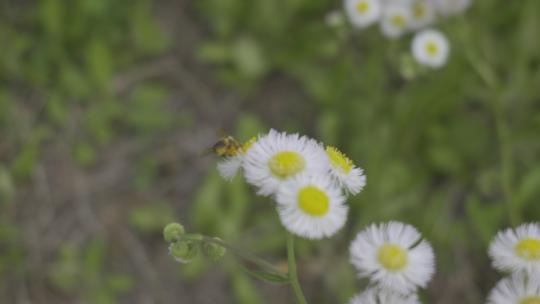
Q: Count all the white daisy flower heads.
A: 13